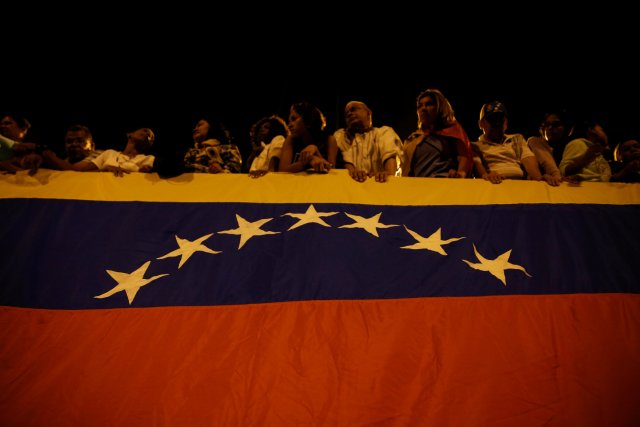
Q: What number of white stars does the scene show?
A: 7